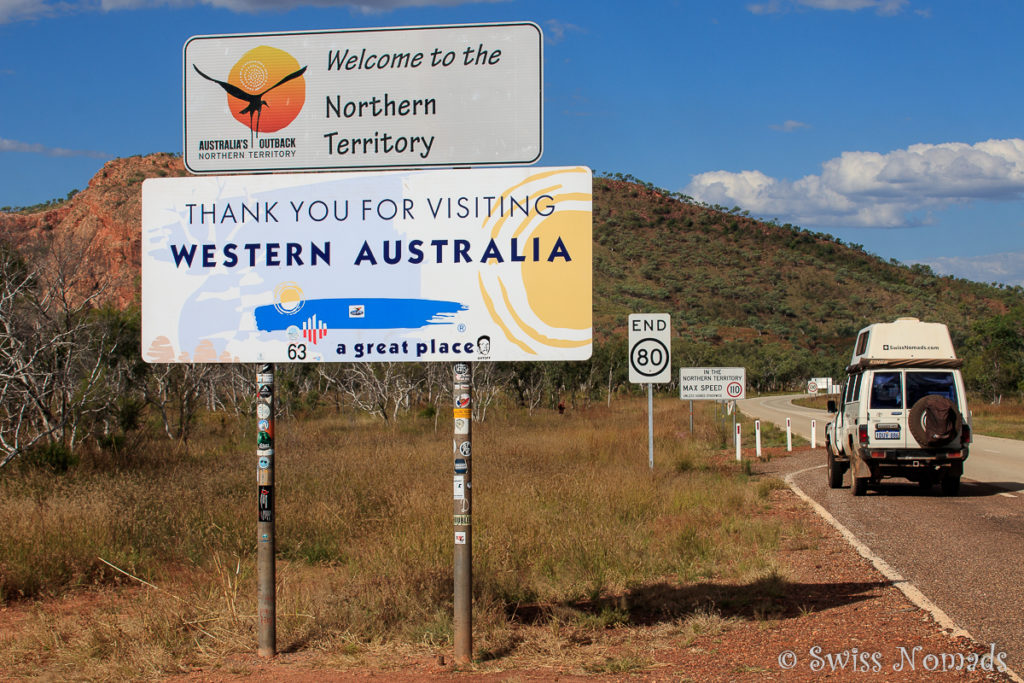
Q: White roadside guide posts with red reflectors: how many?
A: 4